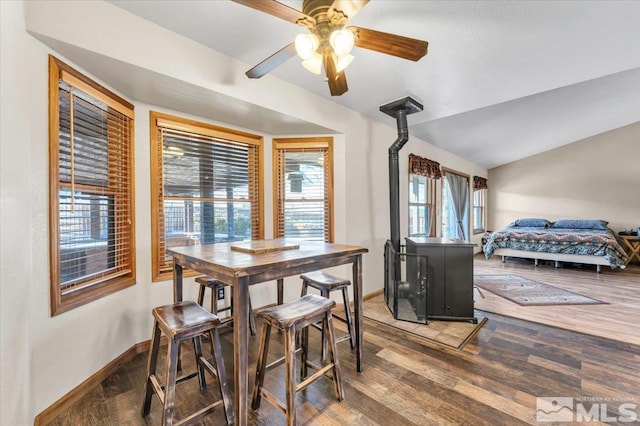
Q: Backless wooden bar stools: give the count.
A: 4